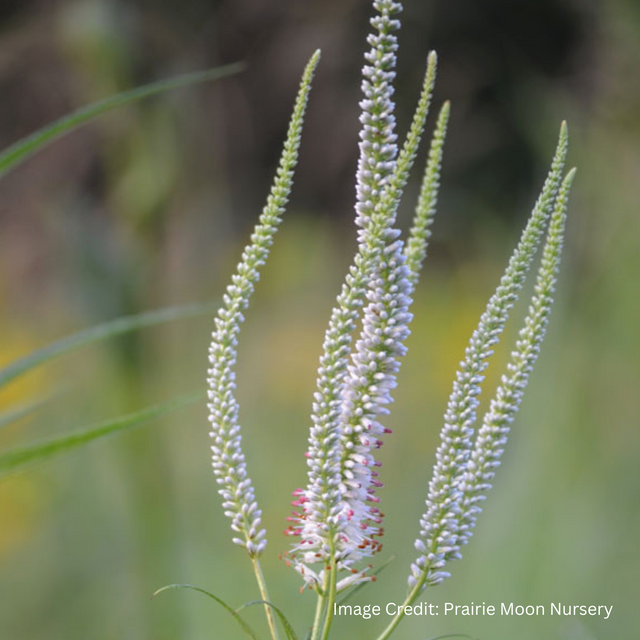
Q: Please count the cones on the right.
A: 2